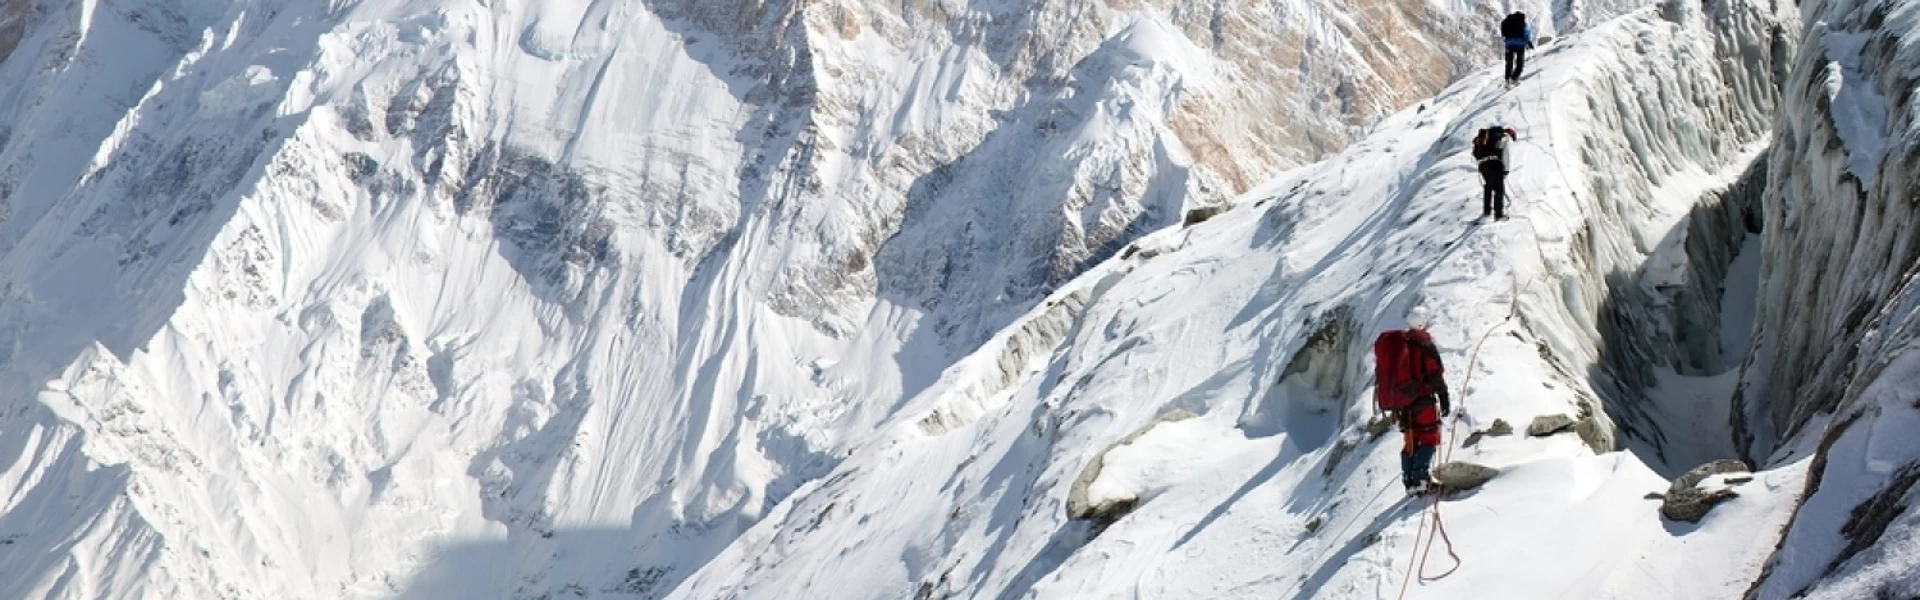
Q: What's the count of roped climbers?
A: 3